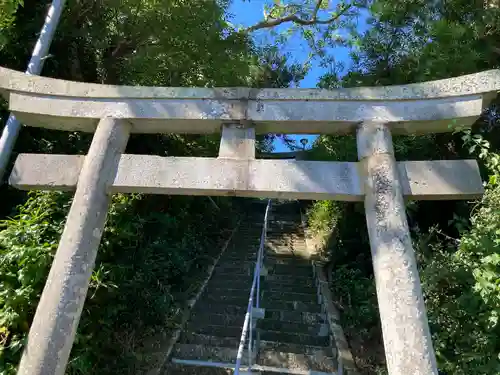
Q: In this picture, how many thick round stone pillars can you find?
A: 2